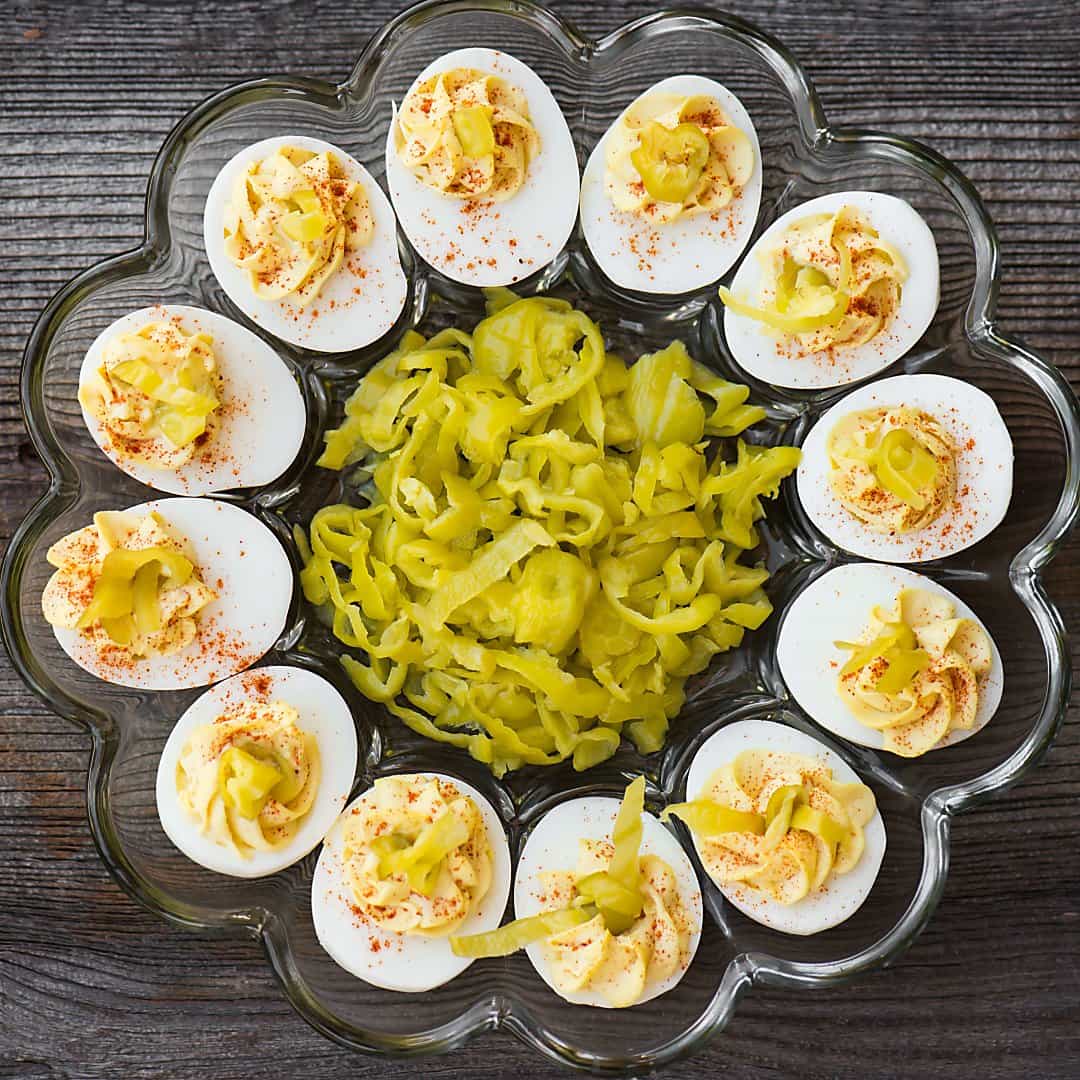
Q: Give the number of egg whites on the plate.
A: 12